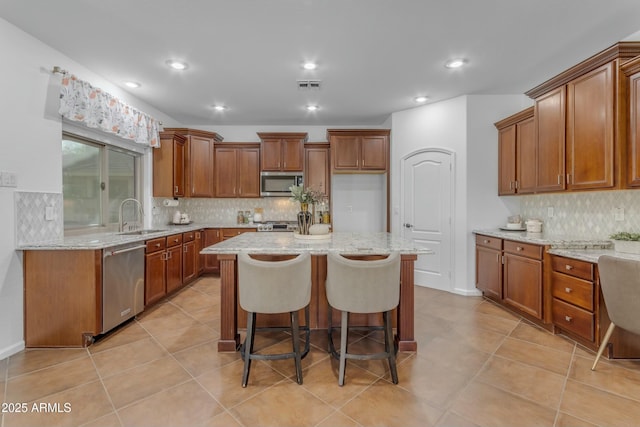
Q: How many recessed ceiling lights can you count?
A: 7